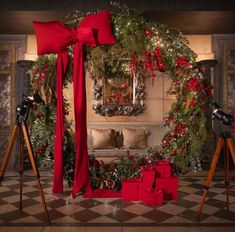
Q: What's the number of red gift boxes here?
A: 5